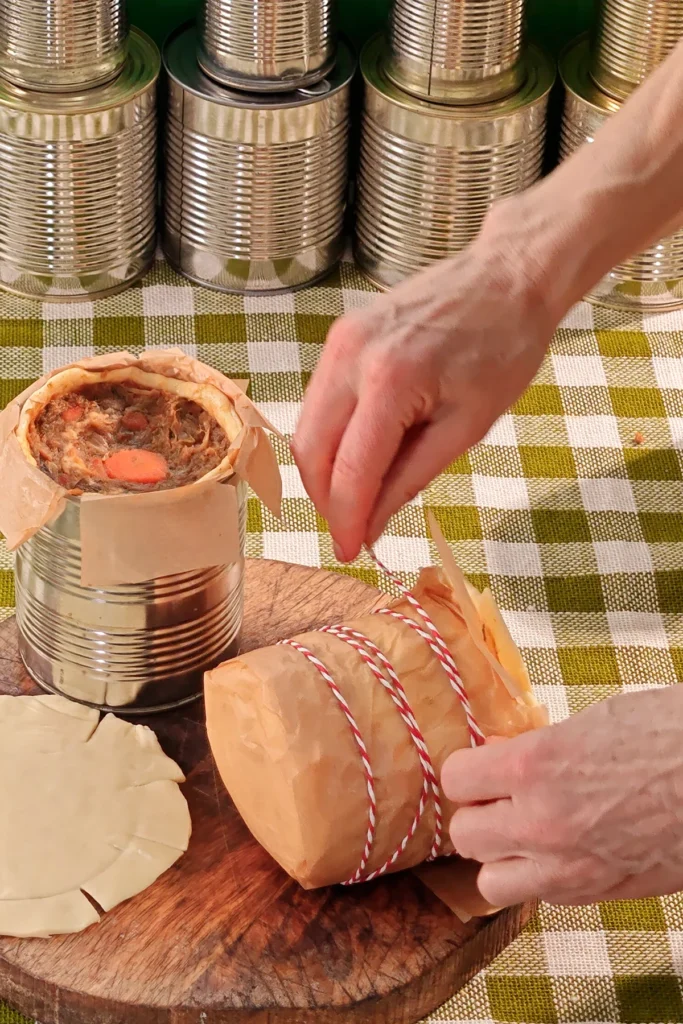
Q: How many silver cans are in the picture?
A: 9